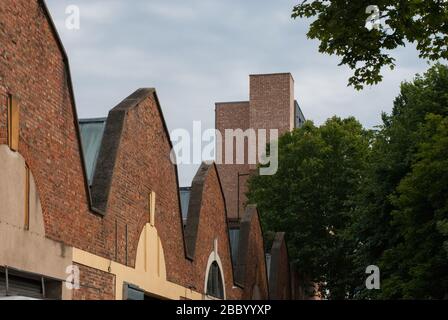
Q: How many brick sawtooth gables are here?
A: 5